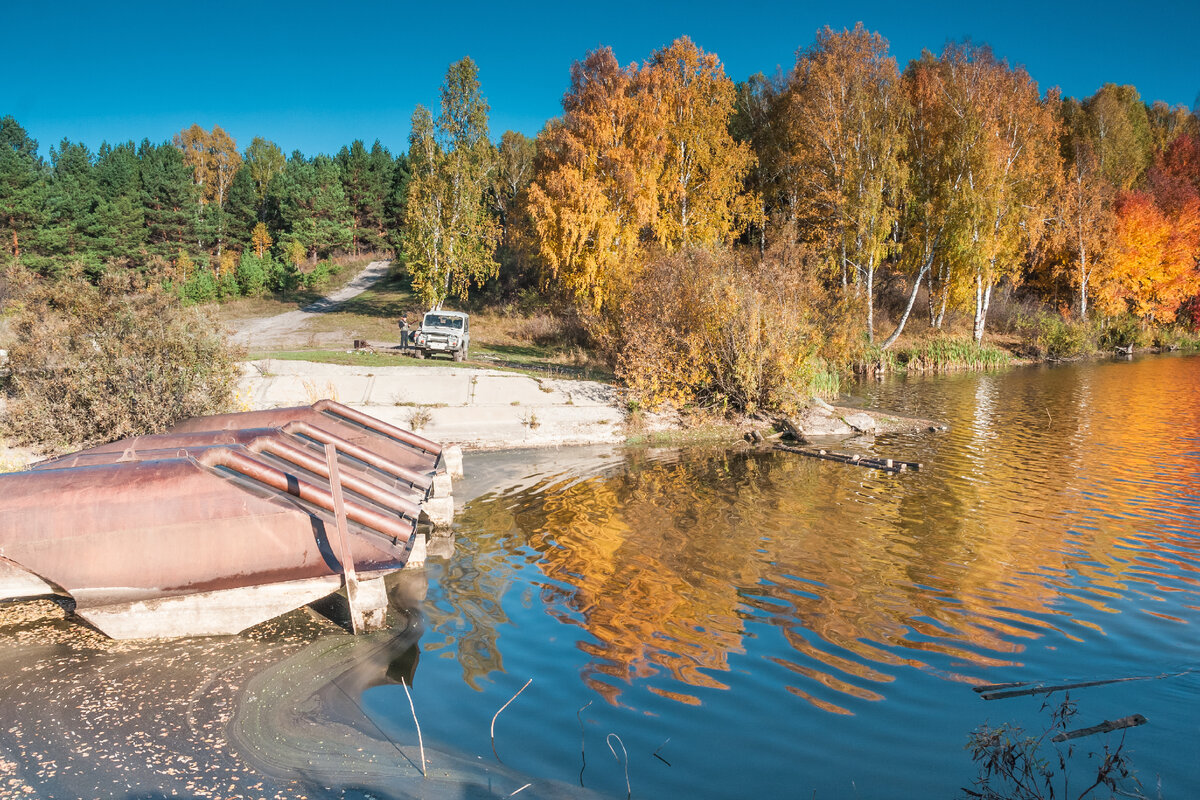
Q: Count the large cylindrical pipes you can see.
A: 4